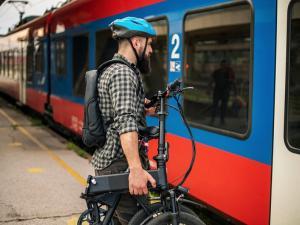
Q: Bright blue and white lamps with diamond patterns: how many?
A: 0